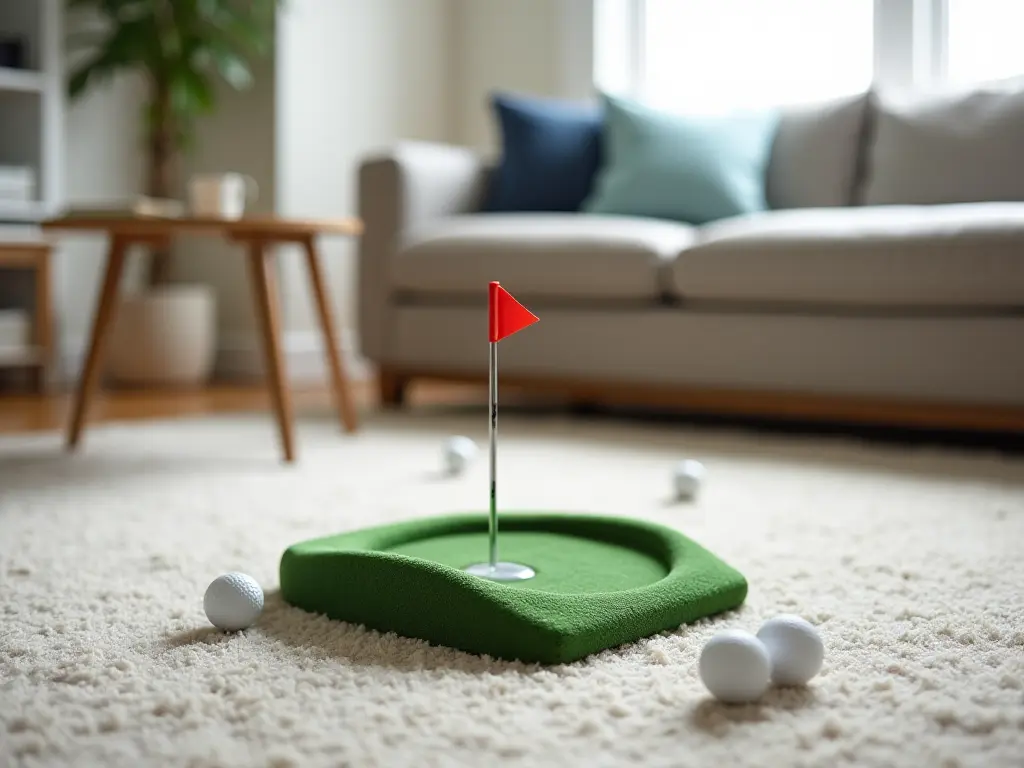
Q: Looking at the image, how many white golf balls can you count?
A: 5